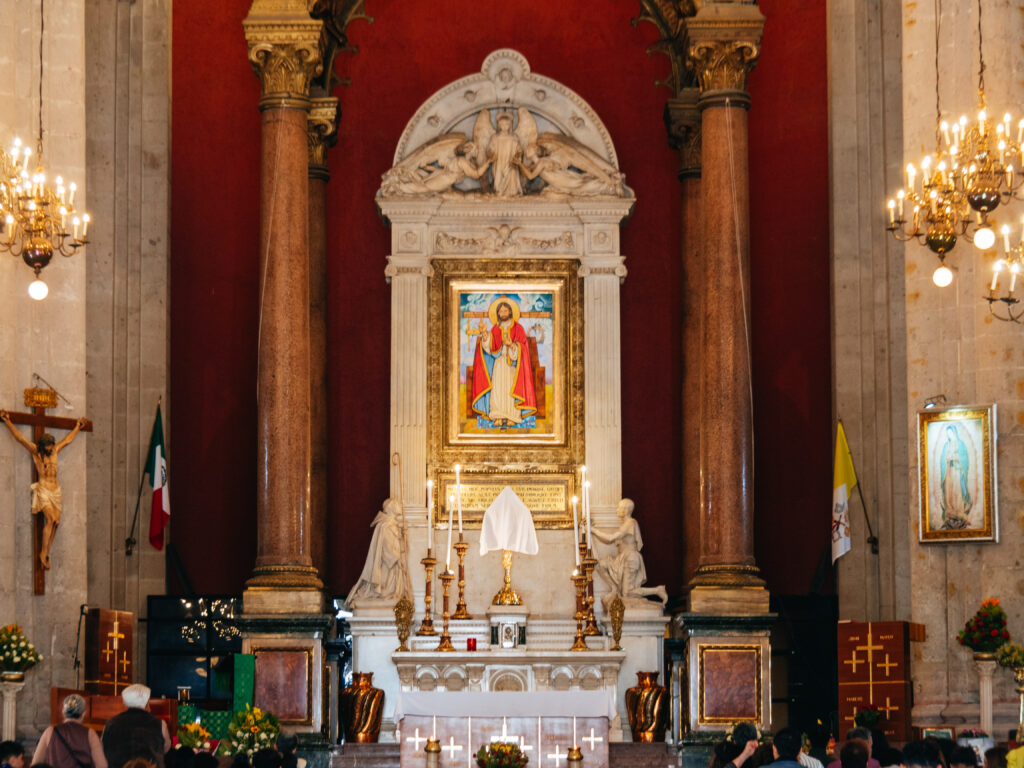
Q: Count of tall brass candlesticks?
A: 6